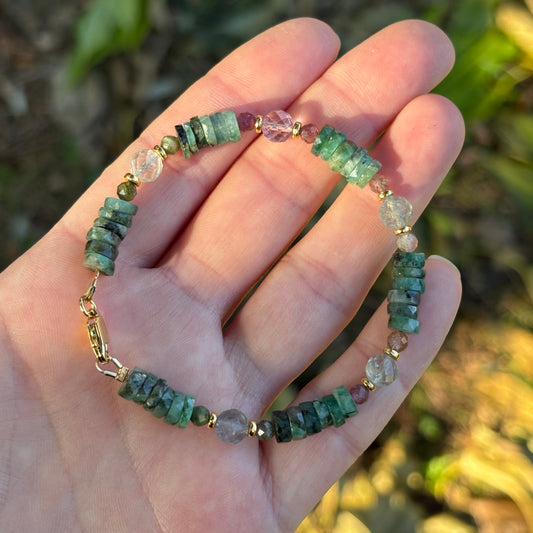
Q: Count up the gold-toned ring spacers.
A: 10